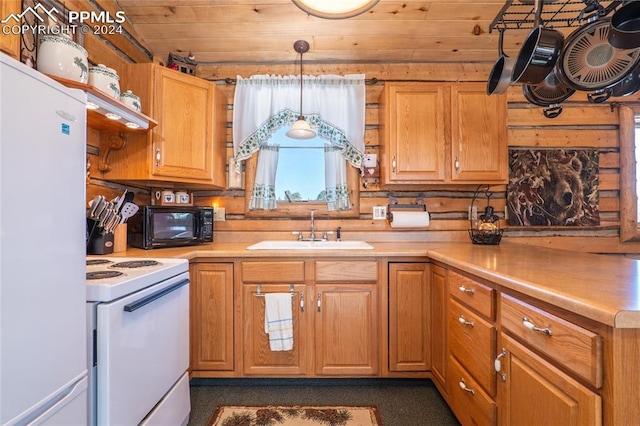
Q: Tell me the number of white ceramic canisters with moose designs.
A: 3